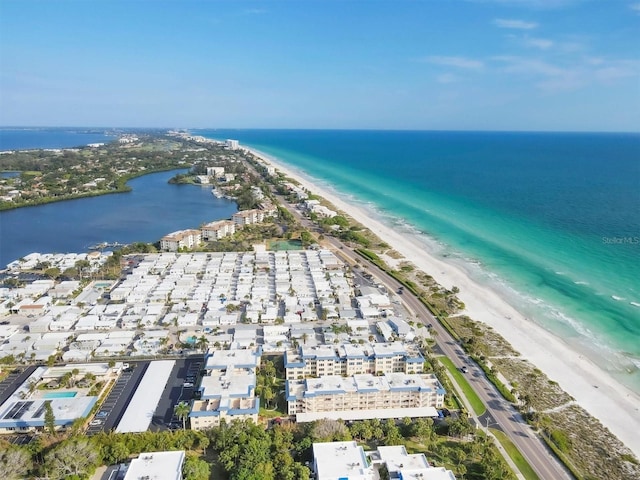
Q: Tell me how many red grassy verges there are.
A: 0